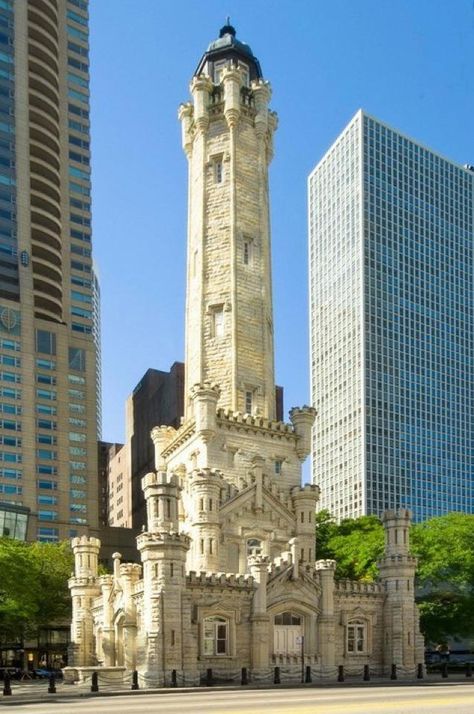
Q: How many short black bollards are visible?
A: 15